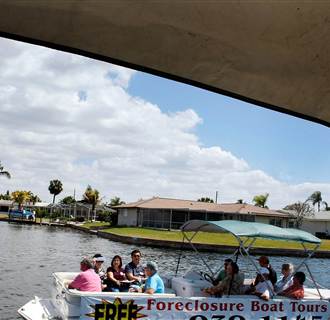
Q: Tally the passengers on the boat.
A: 11